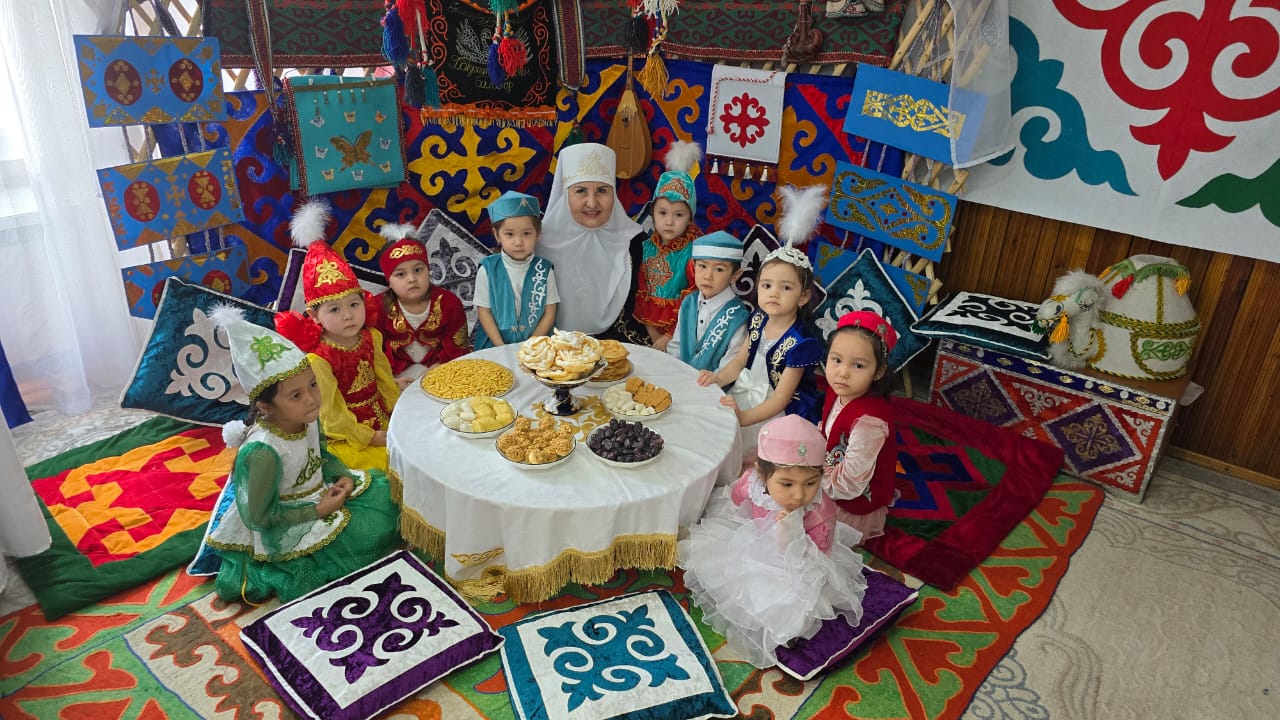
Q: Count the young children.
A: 9